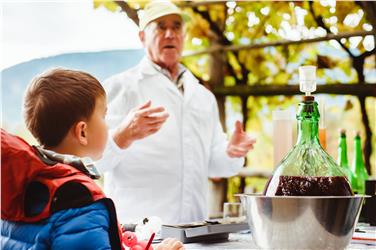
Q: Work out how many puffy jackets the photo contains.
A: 1